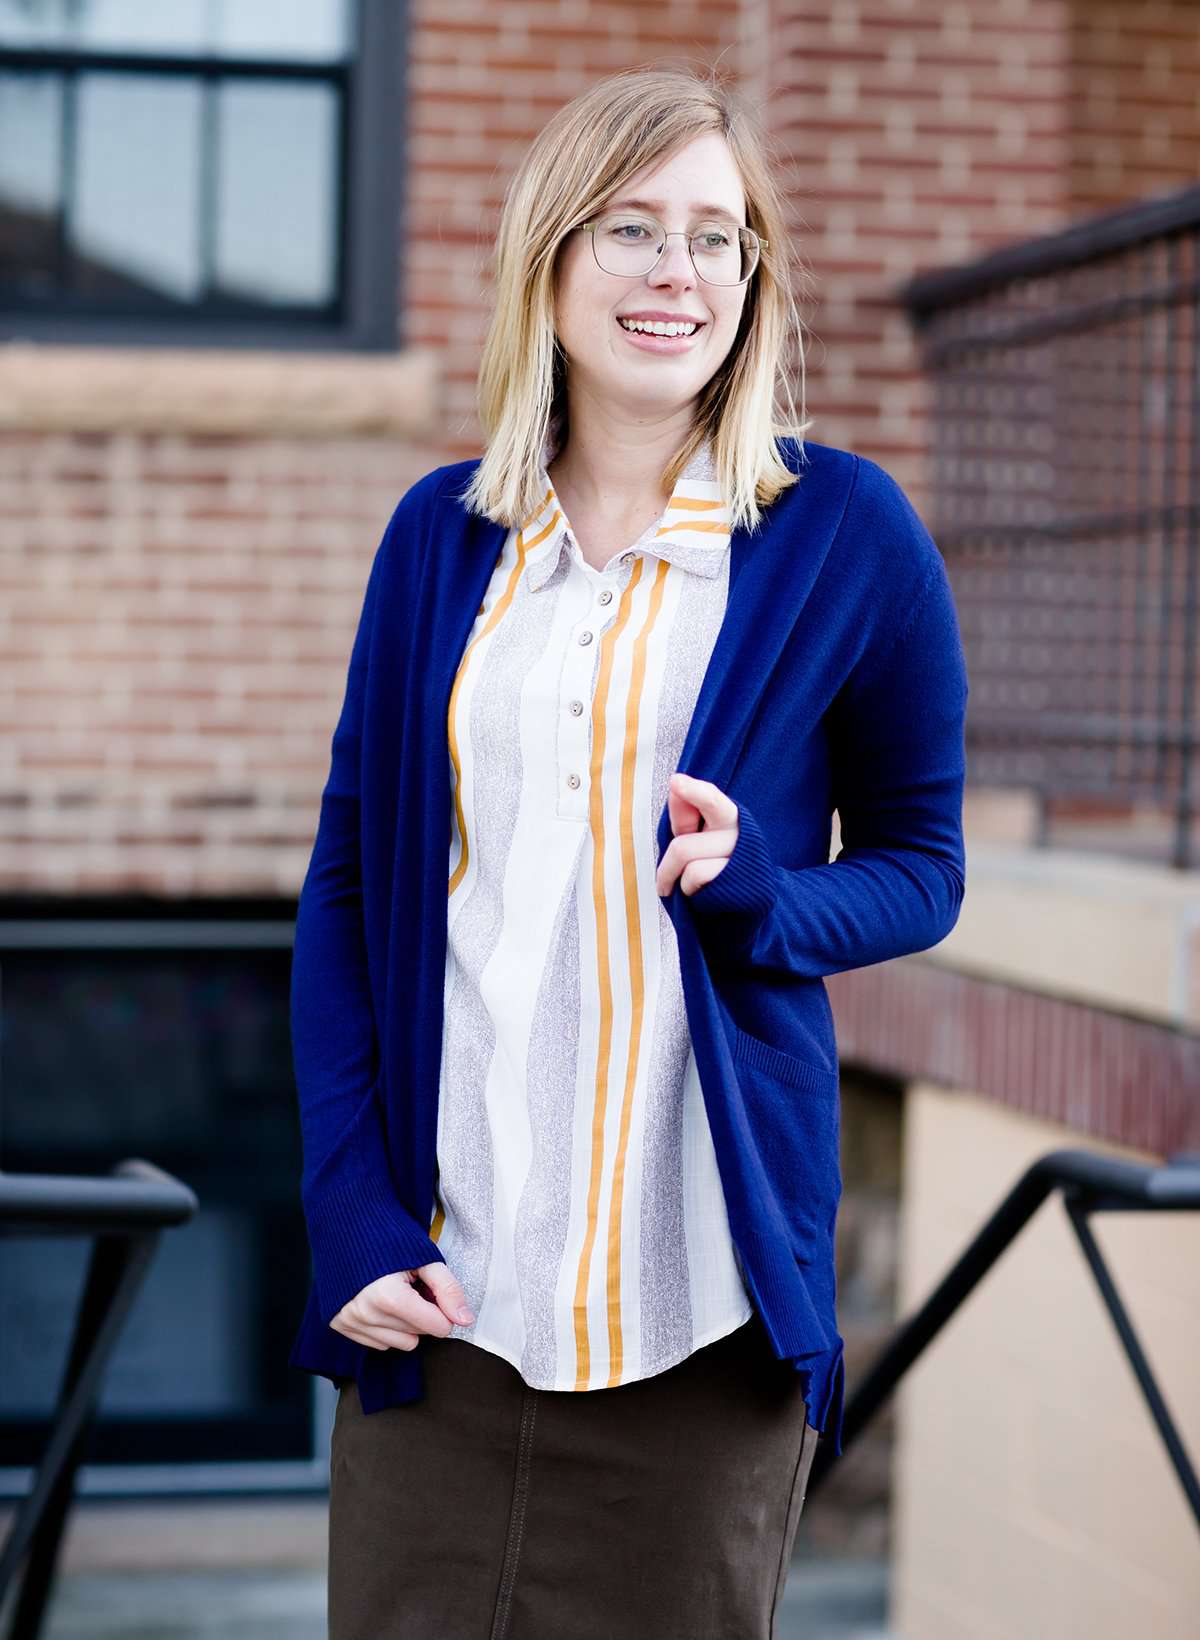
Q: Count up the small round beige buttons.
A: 5